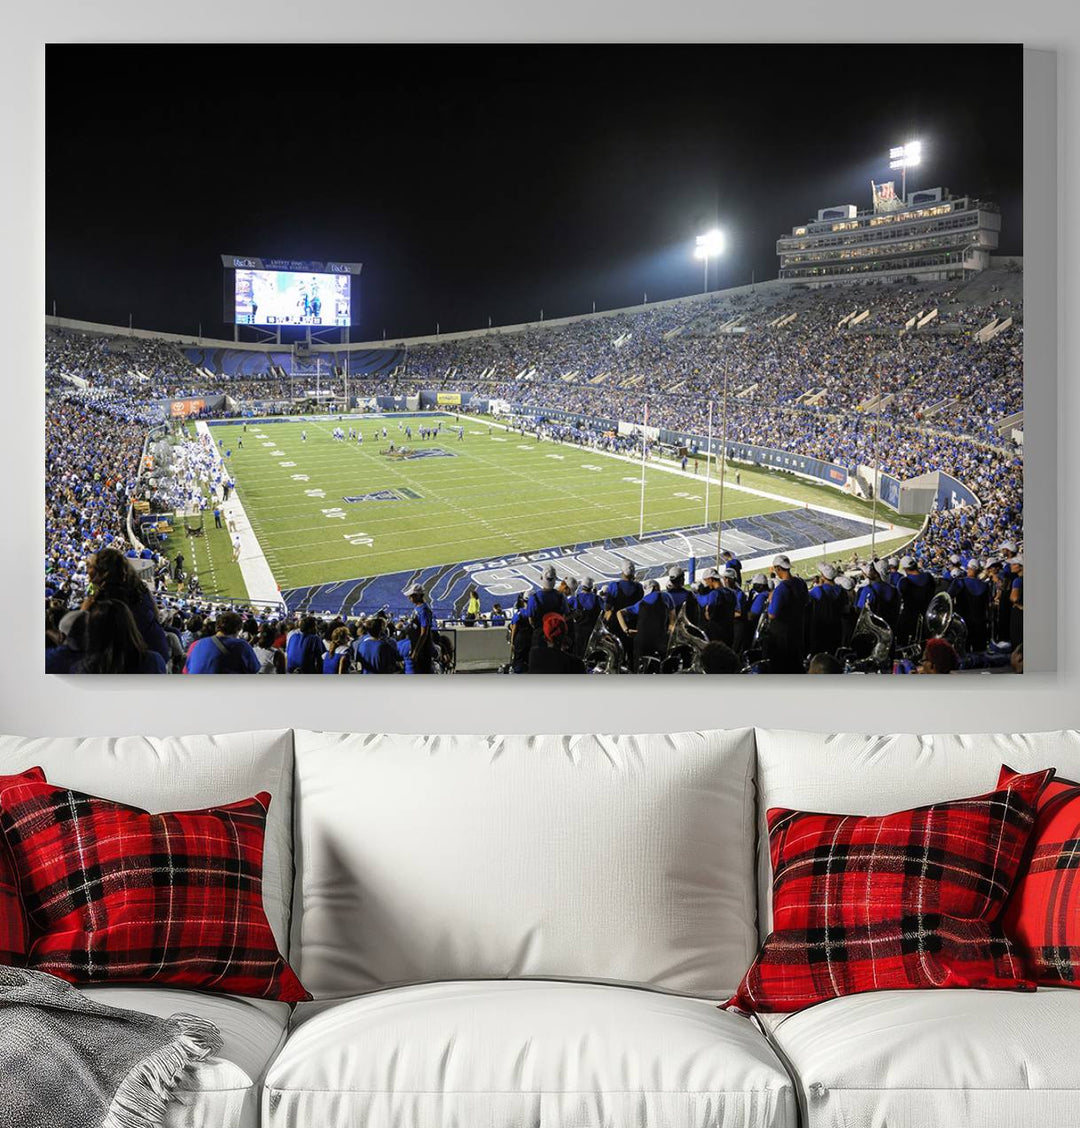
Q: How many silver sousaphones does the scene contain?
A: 4